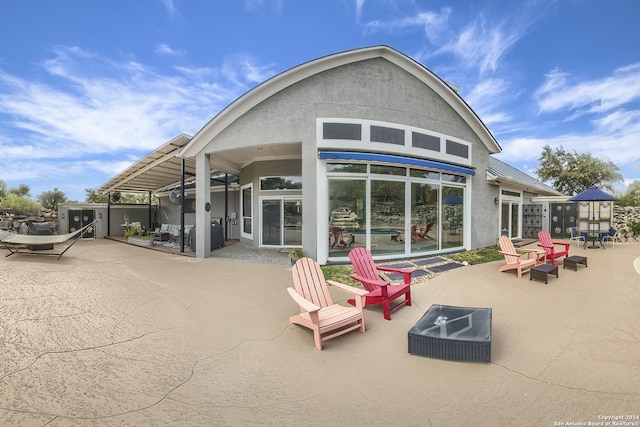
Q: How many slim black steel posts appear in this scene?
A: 4